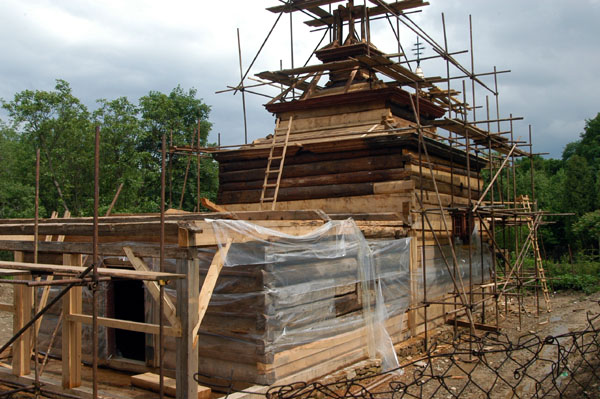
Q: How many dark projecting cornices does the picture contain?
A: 3